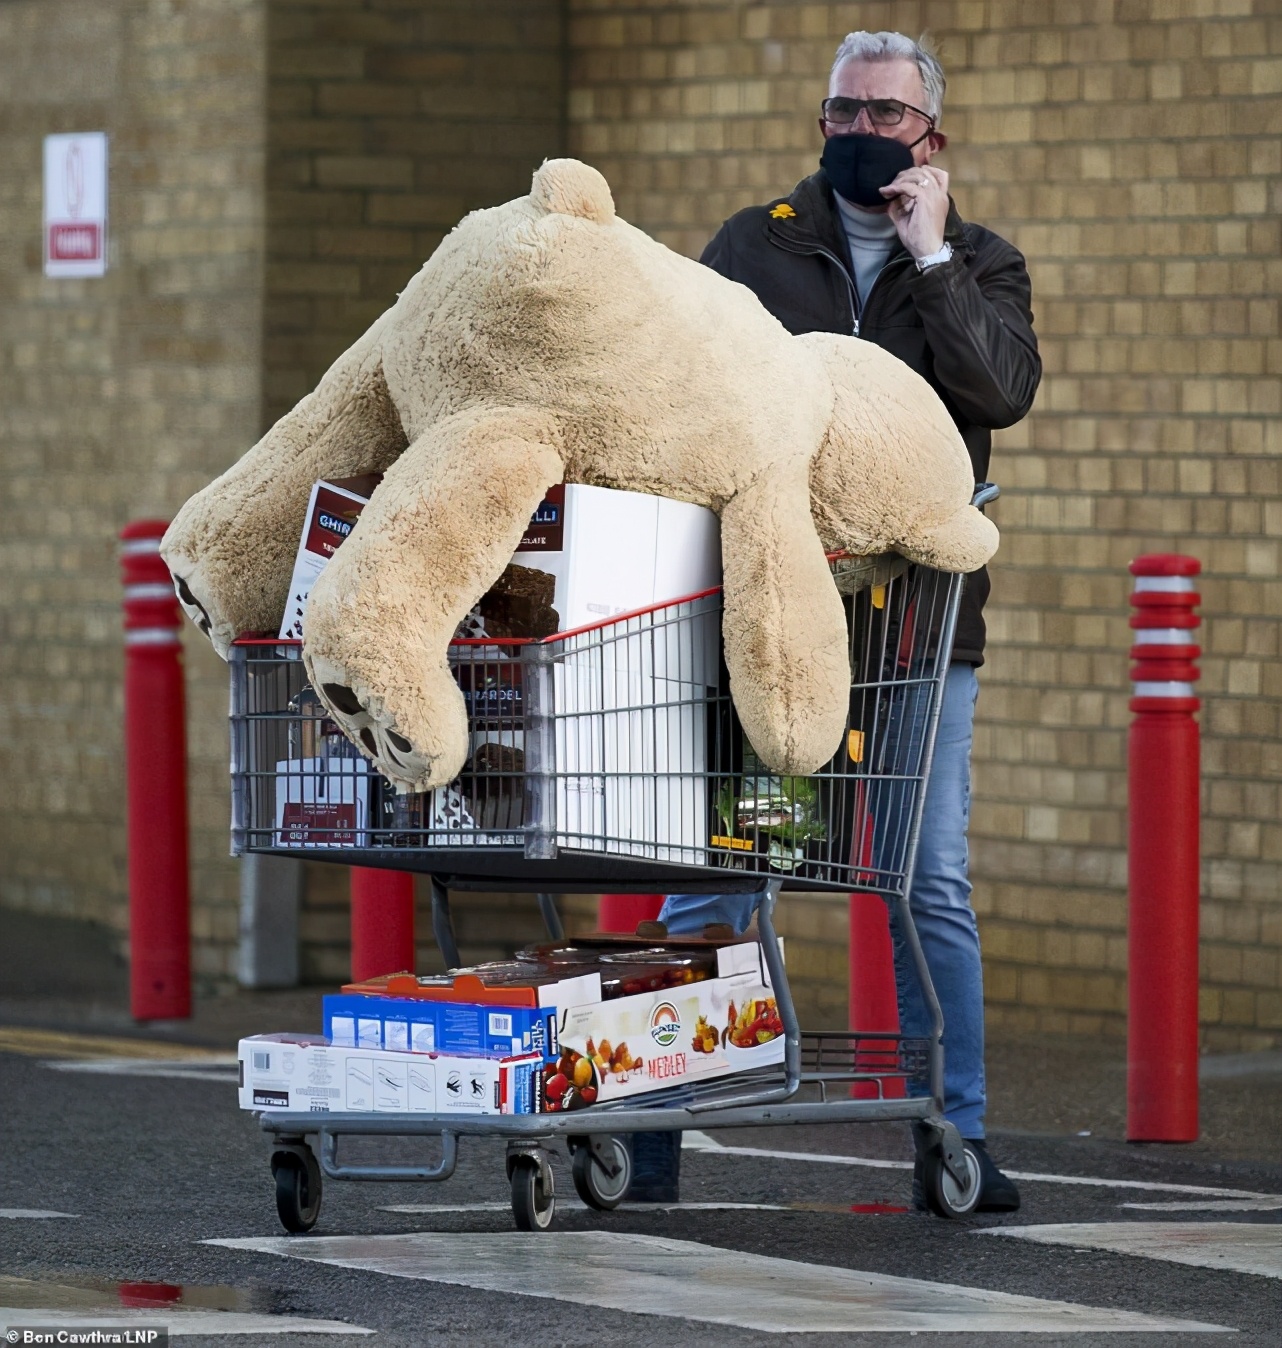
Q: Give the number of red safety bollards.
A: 5